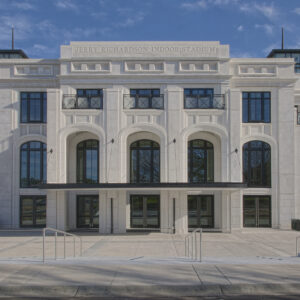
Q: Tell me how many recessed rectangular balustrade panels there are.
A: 5